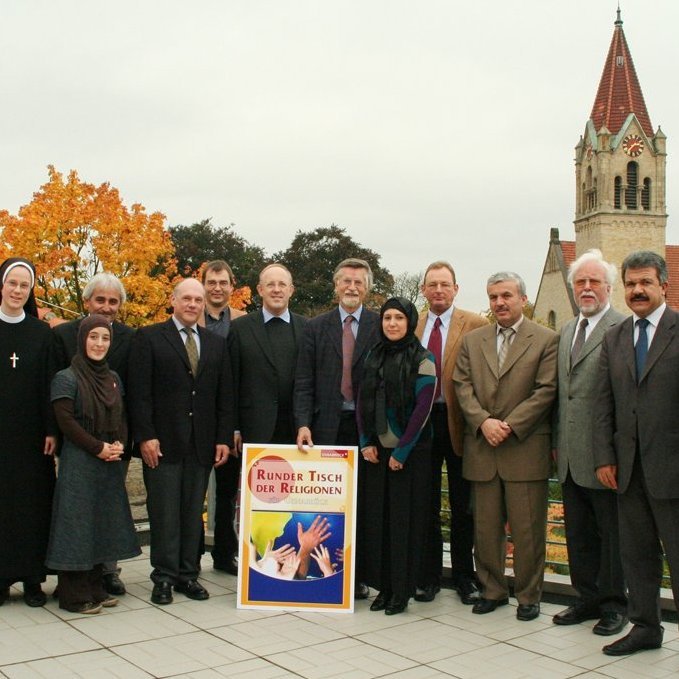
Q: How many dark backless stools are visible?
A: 0